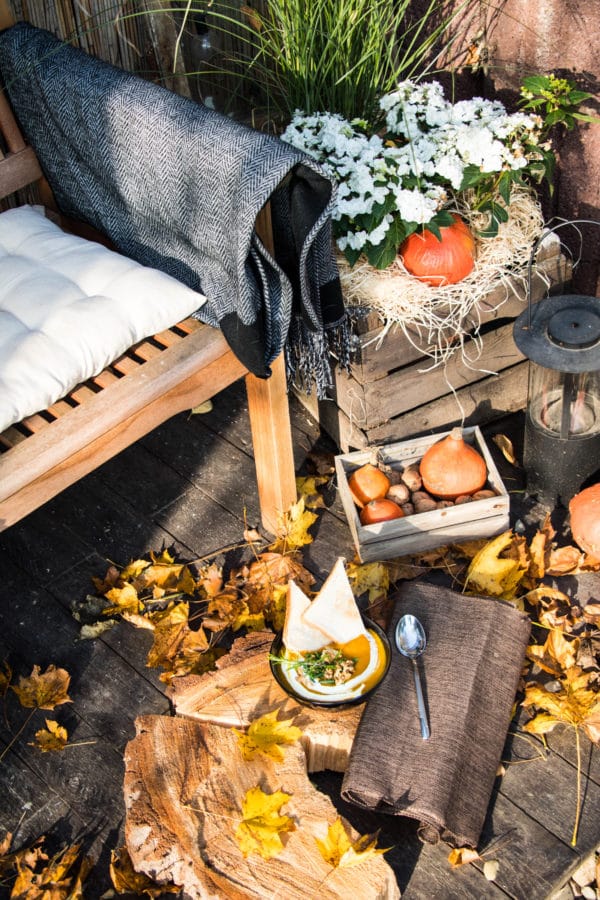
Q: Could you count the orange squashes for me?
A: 5